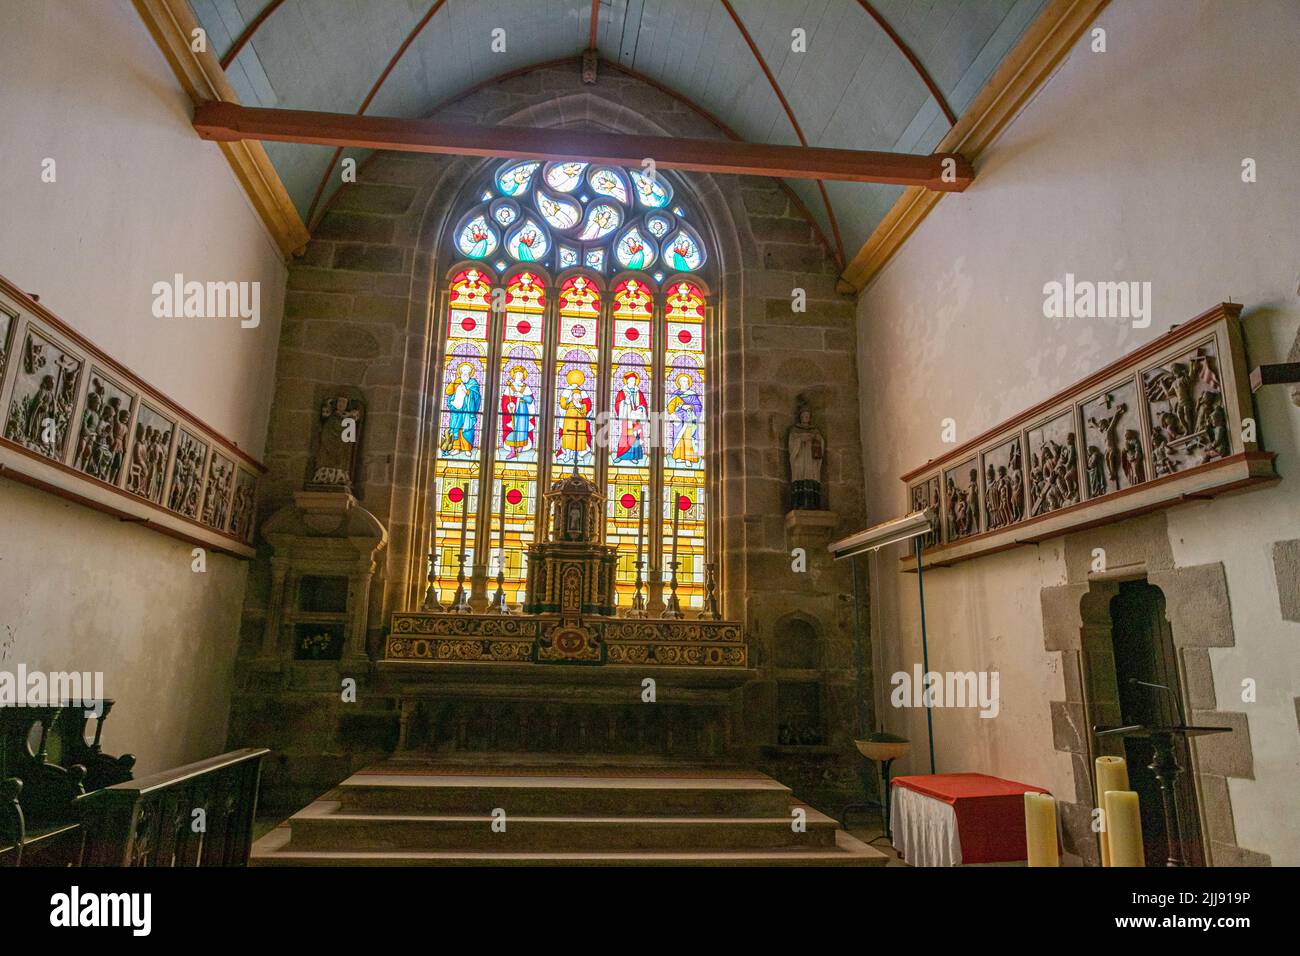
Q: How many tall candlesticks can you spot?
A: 6